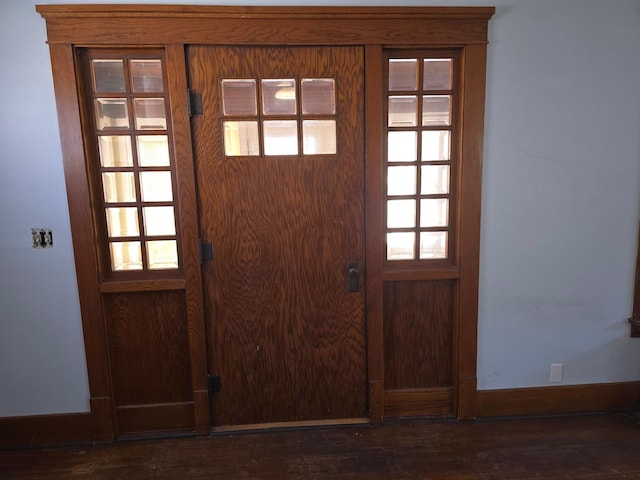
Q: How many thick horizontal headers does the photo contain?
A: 1